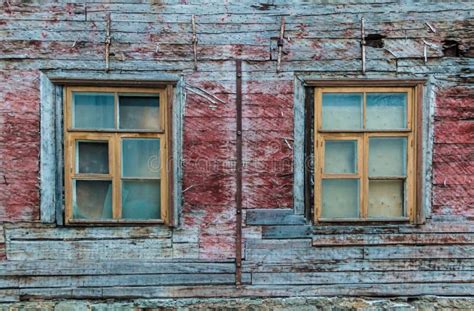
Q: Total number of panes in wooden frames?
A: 12